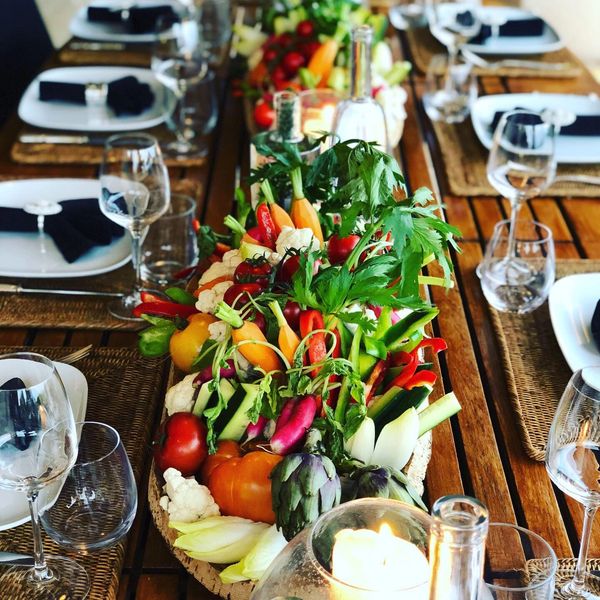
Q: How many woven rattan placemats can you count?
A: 8